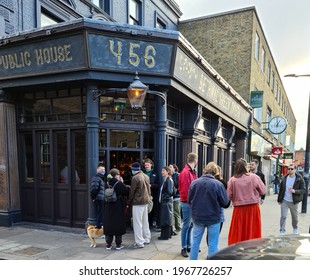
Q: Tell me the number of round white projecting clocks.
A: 1